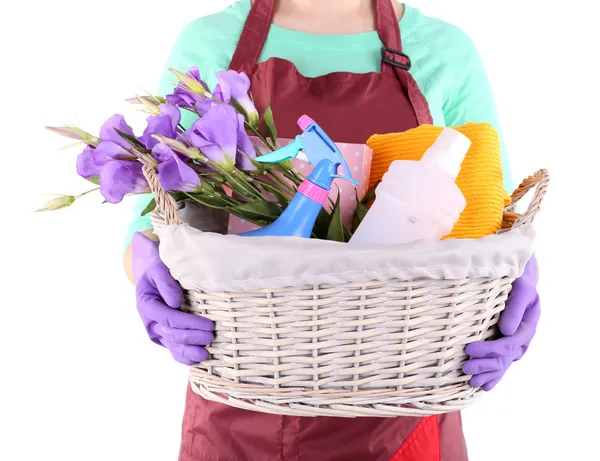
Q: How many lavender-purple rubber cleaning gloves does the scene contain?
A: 2